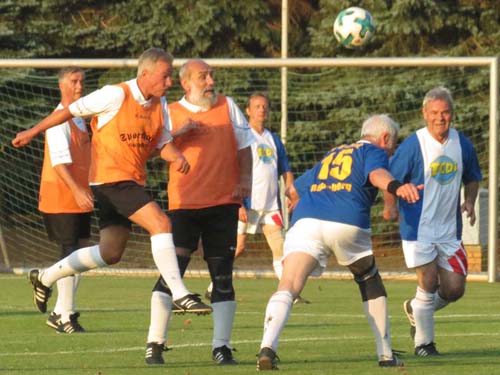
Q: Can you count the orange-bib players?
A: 3